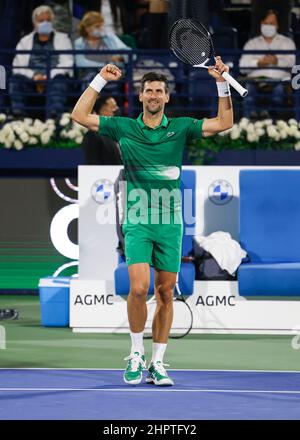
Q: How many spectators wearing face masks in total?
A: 3